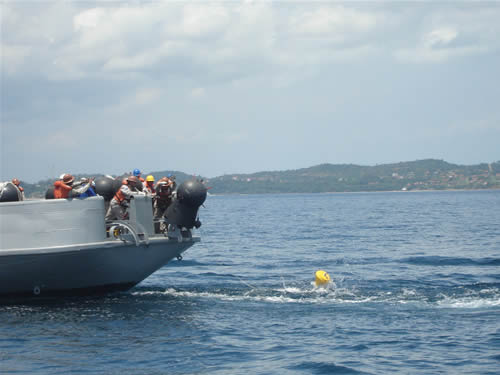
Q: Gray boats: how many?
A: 1